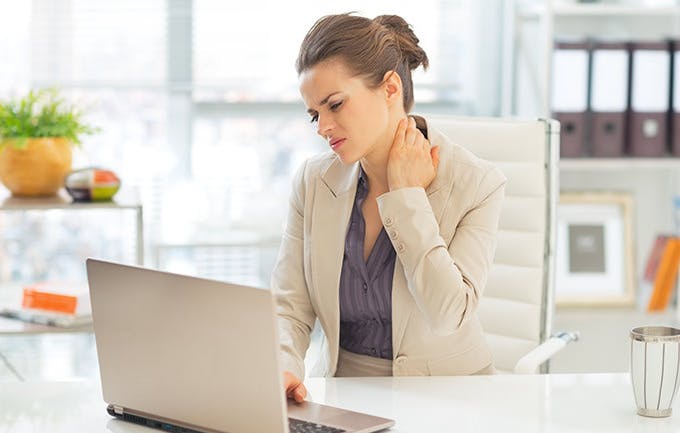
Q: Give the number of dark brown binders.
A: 4